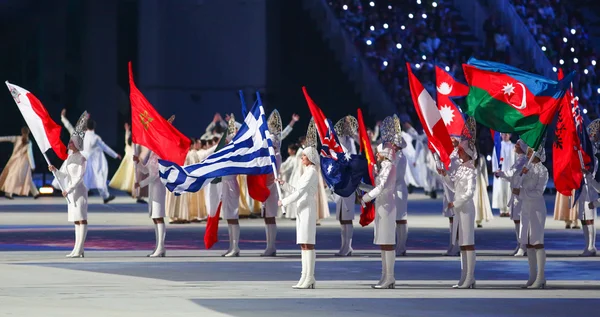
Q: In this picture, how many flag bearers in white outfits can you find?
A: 13